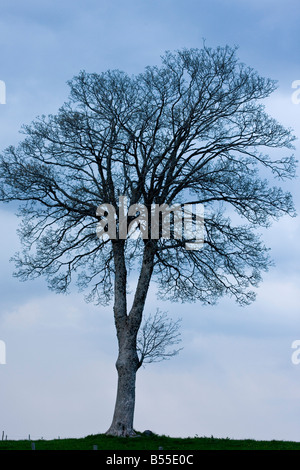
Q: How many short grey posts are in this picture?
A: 3